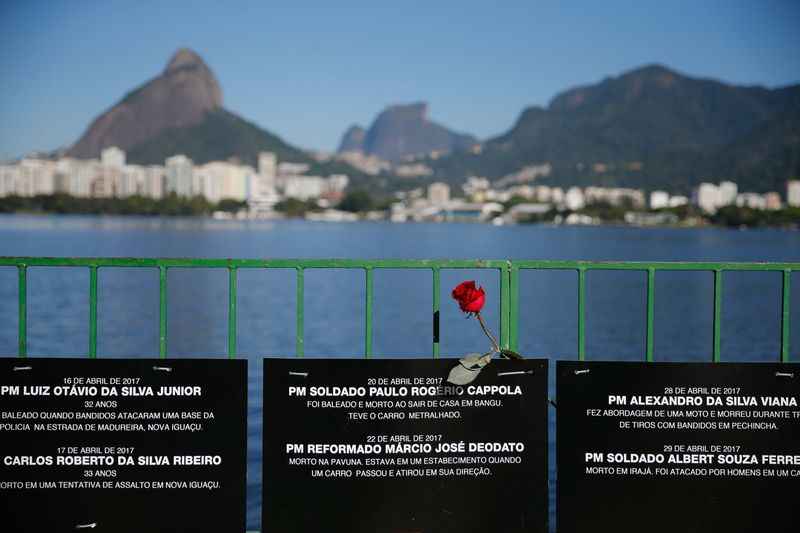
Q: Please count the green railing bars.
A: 13